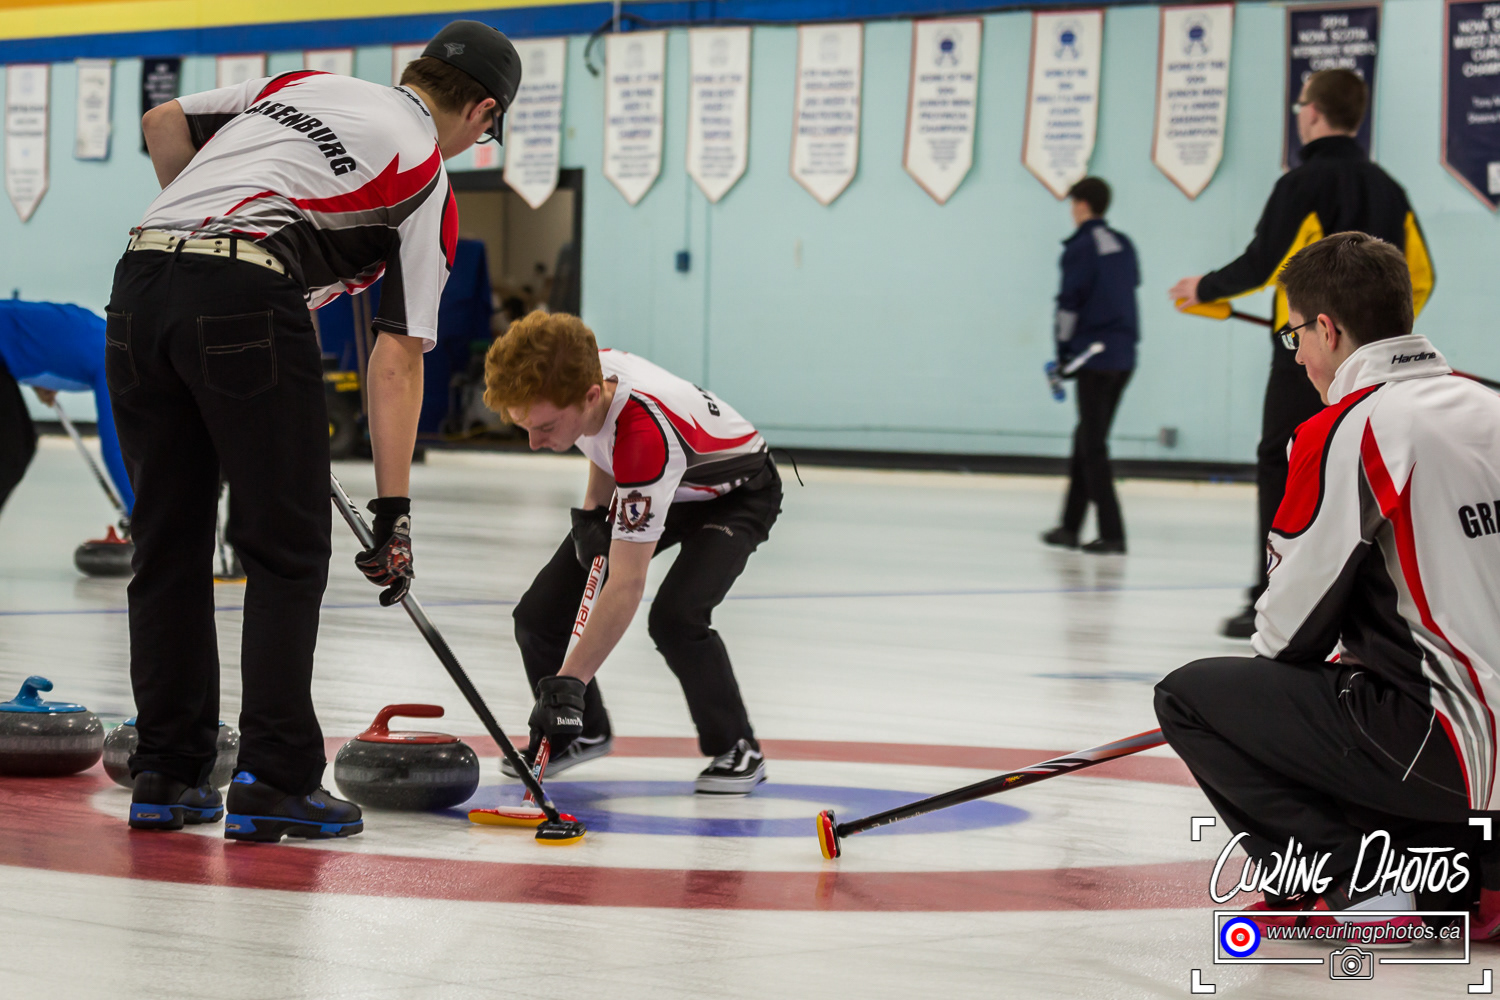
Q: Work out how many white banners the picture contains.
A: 12